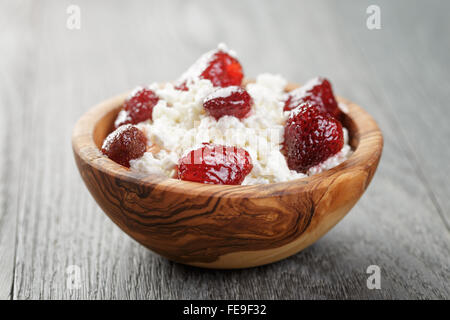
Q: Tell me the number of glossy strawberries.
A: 7